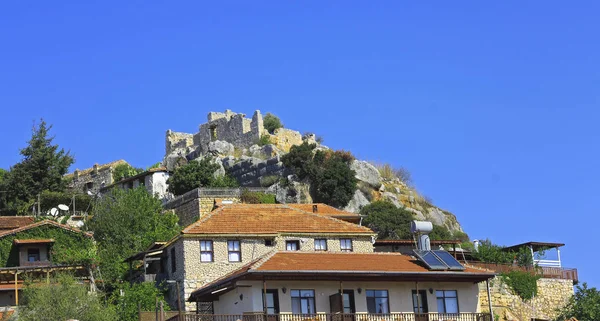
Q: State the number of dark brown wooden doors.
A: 3